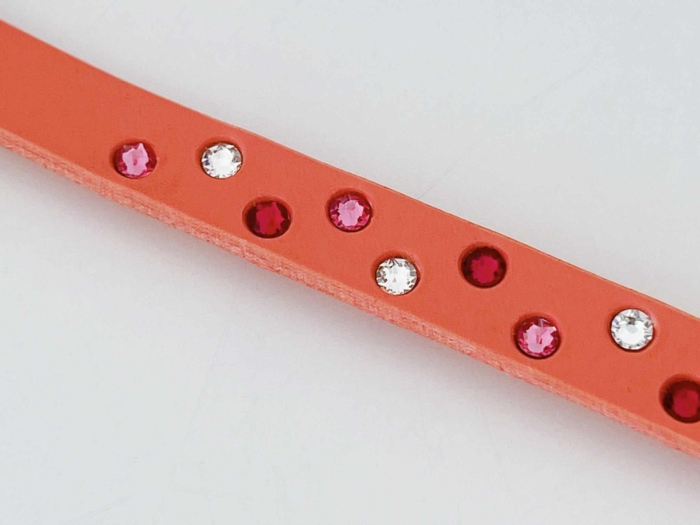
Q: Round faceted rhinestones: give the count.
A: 9